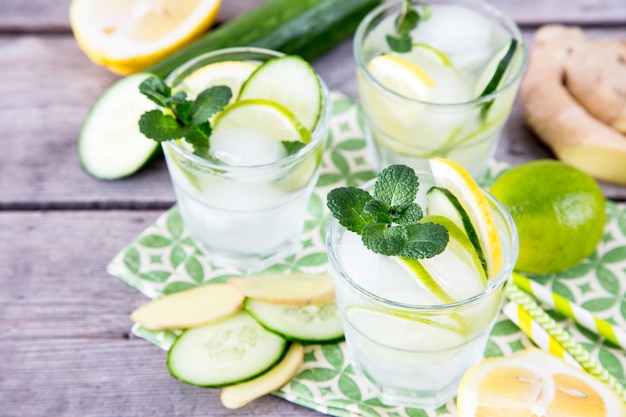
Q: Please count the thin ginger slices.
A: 3